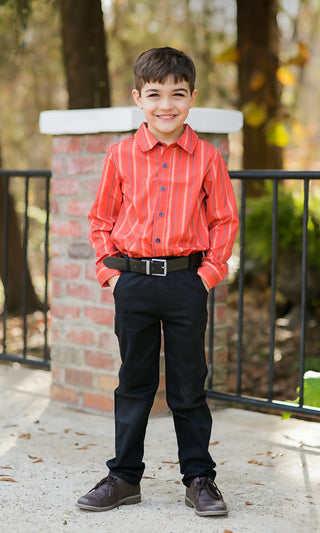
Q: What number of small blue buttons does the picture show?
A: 4